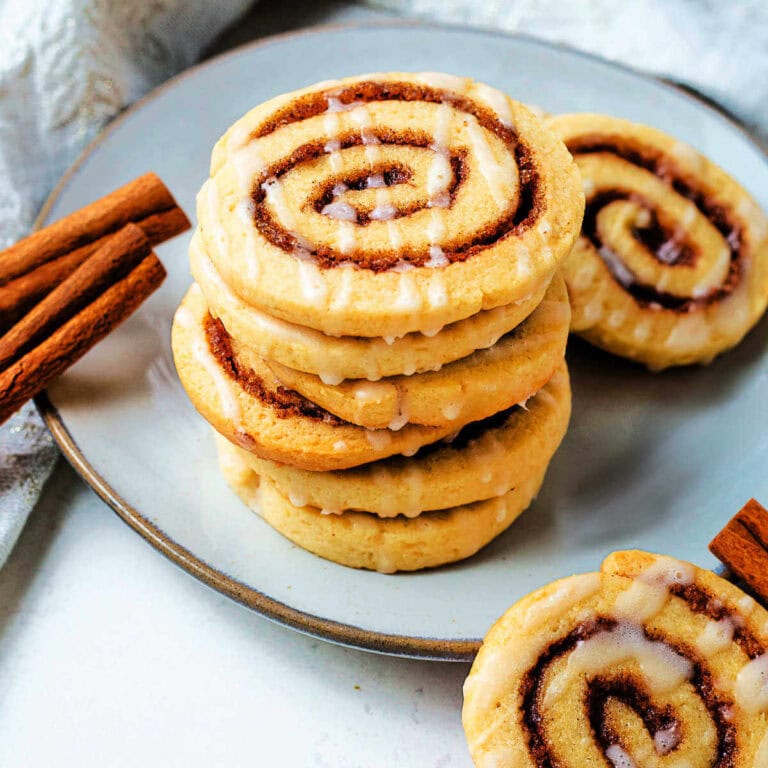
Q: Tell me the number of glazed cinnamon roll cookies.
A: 8